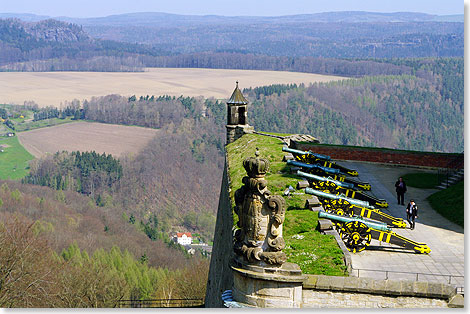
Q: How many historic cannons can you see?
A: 5